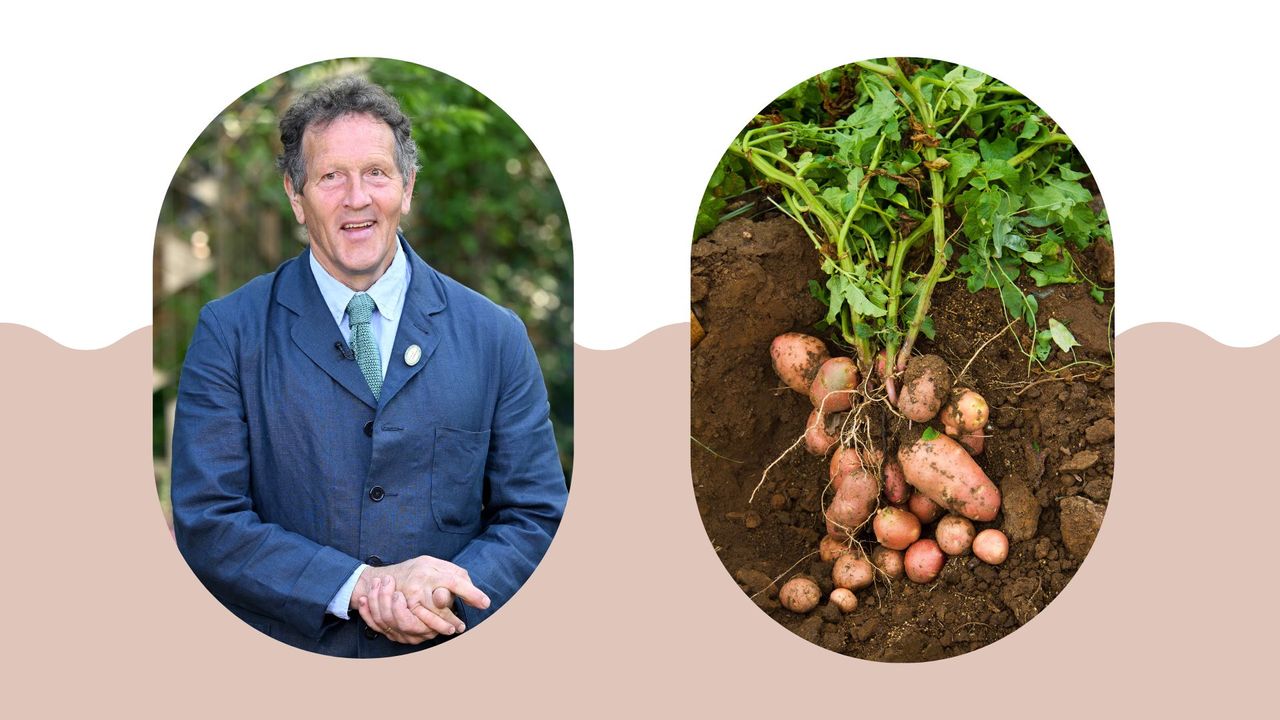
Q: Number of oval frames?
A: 2